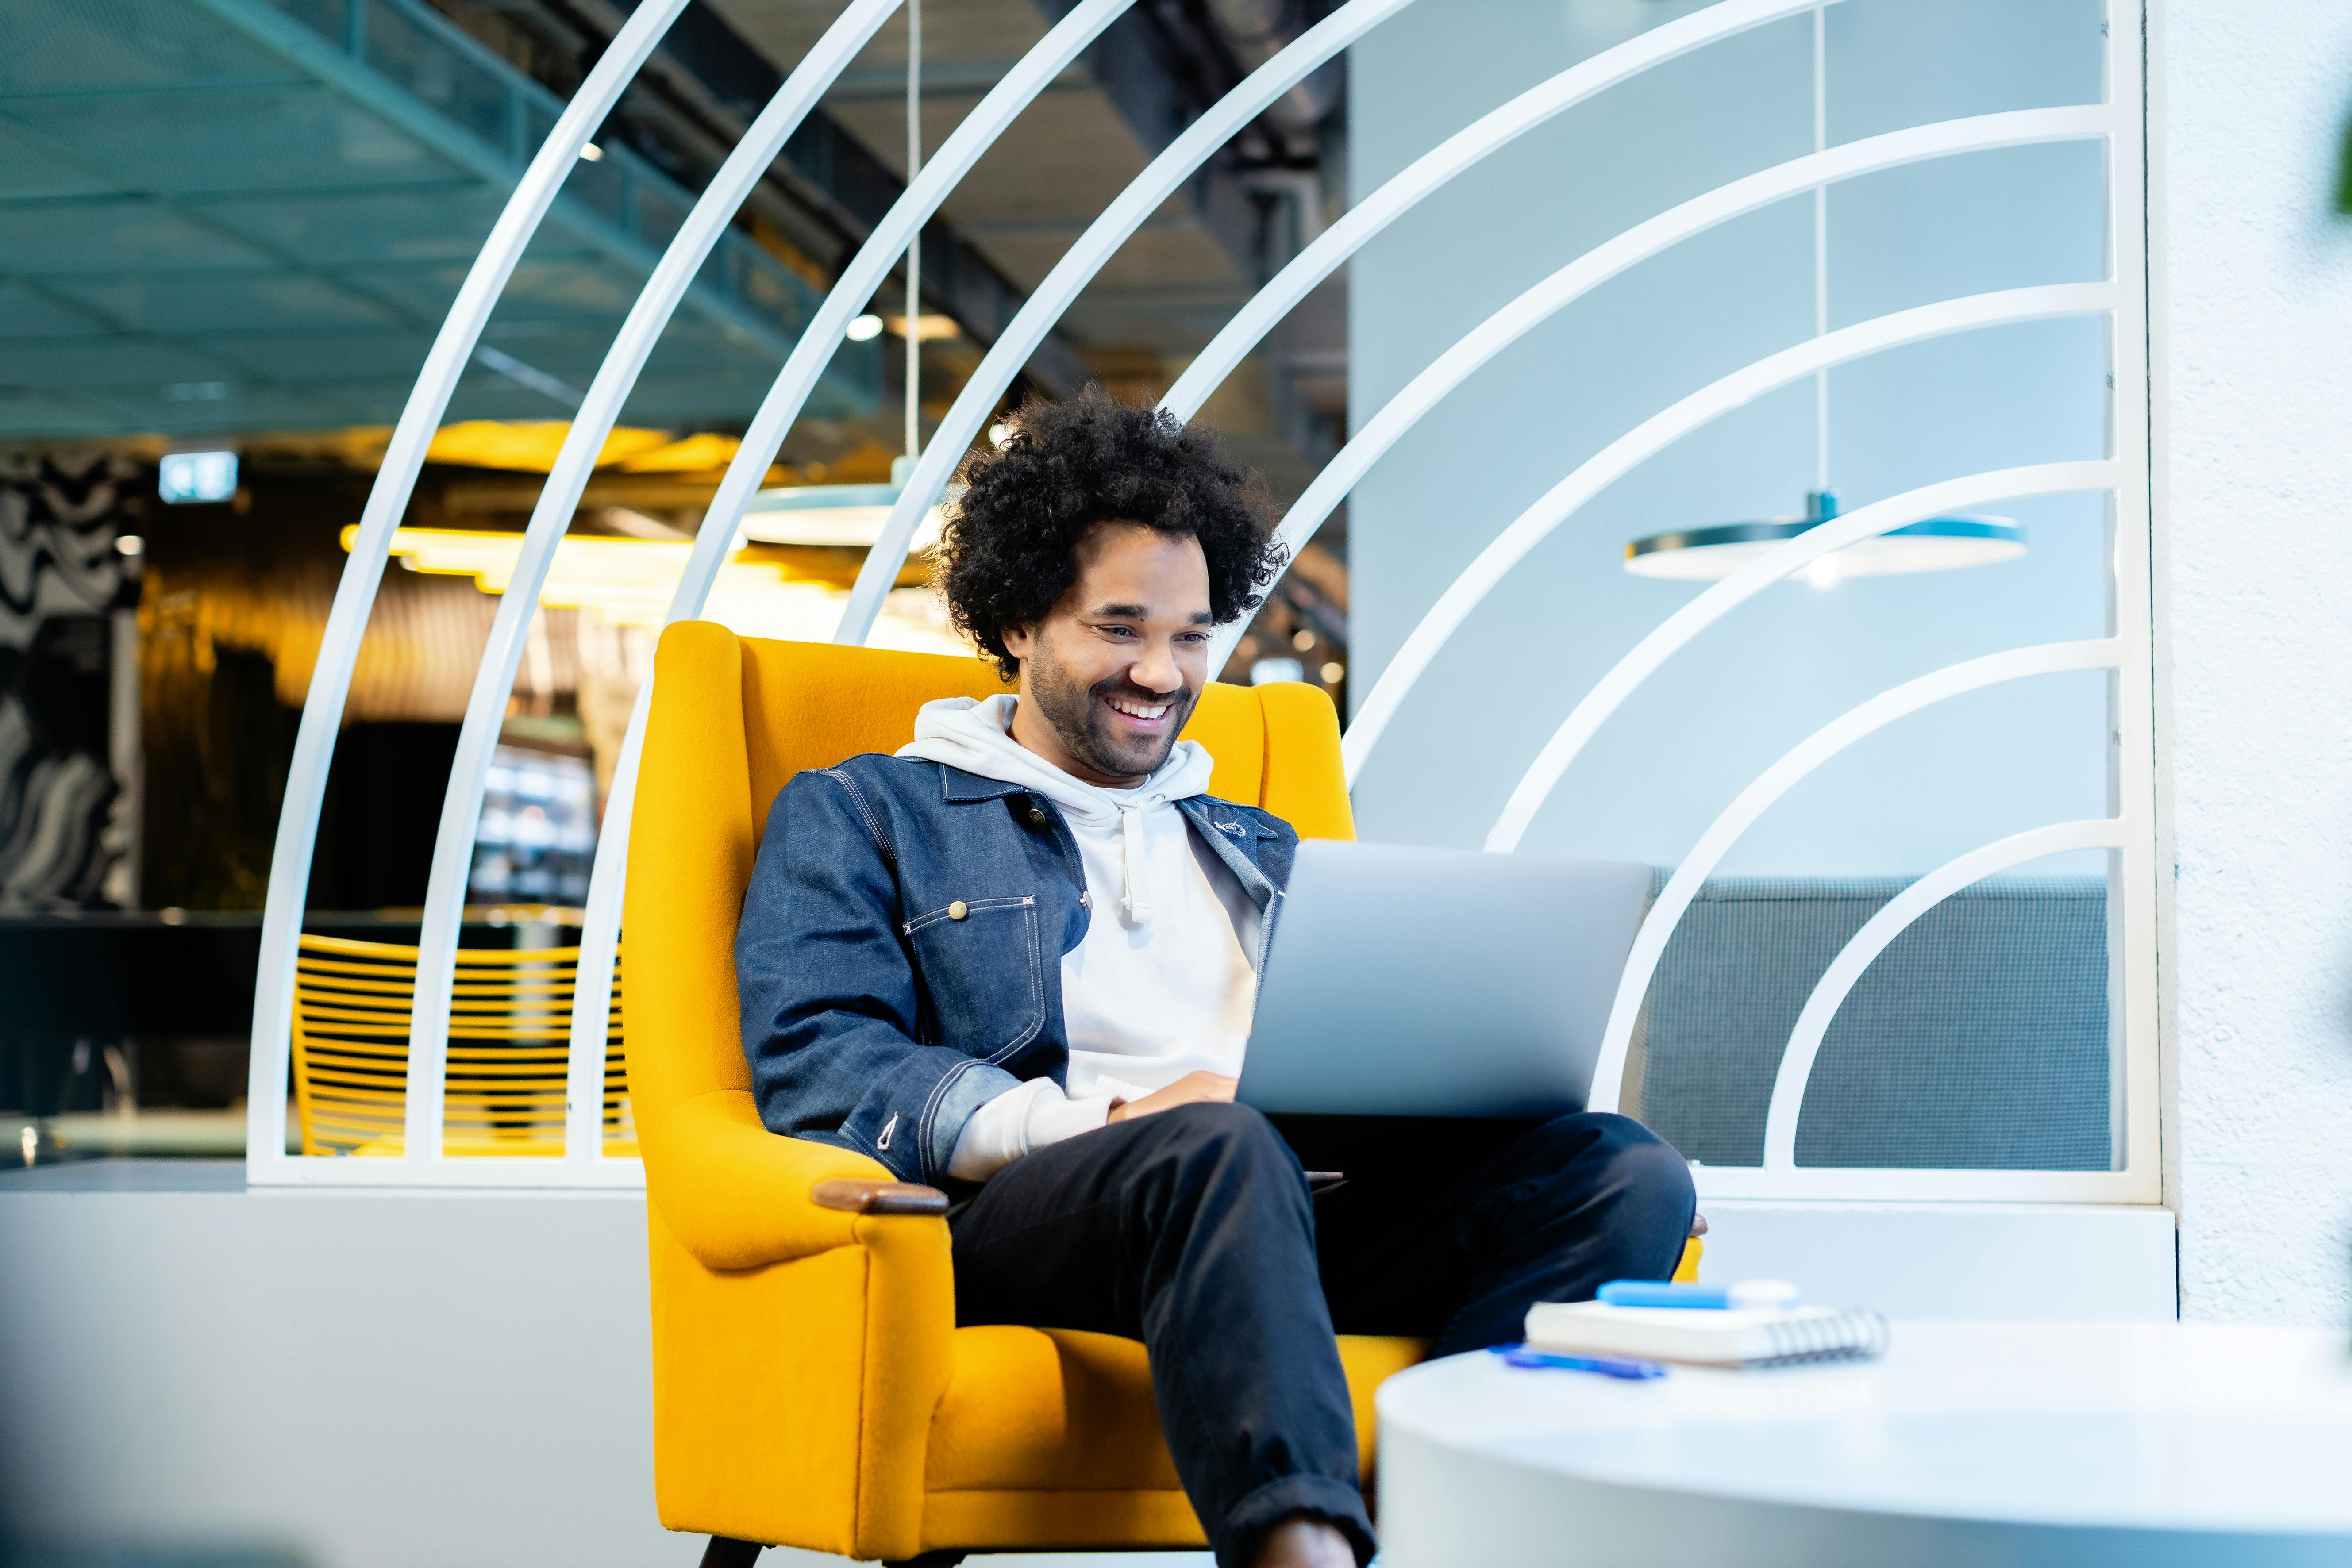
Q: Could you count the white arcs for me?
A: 10